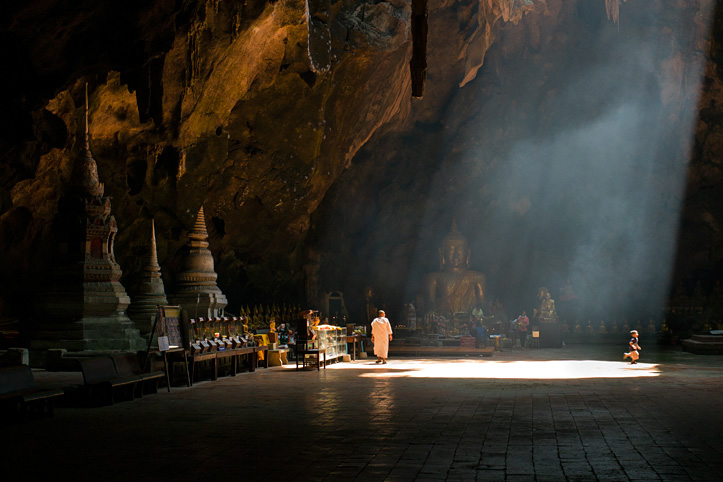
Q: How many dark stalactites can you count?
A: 1